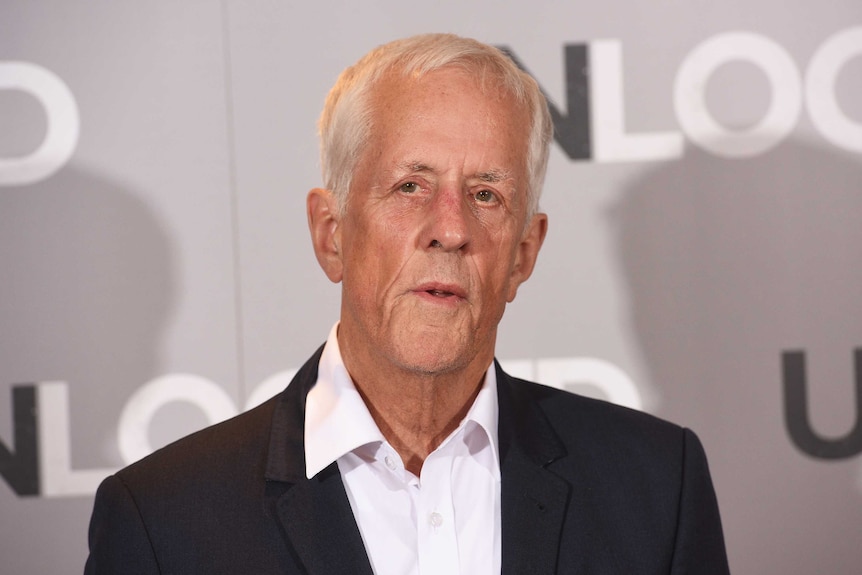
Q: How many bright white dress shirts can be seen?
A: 1